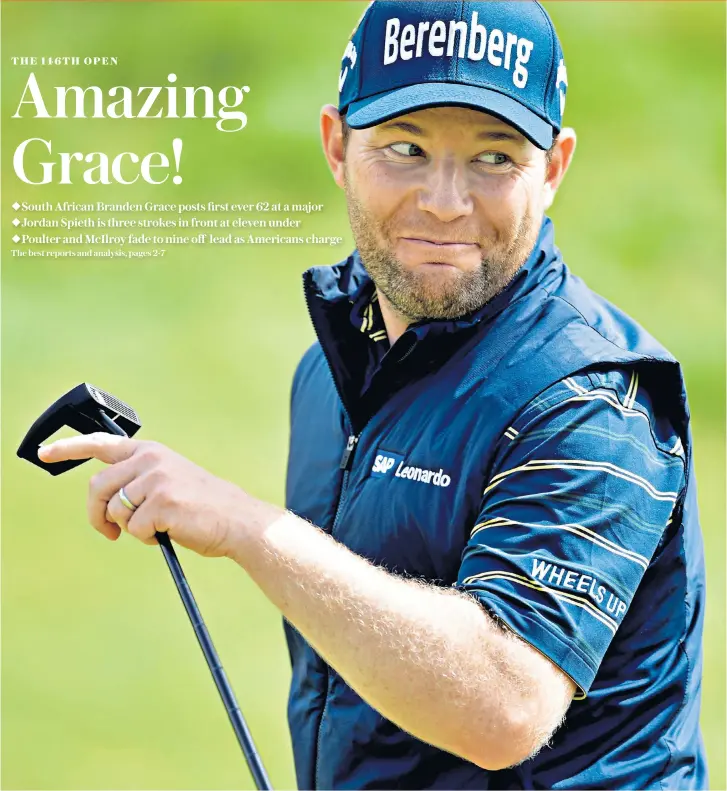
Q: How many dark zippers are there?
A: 1